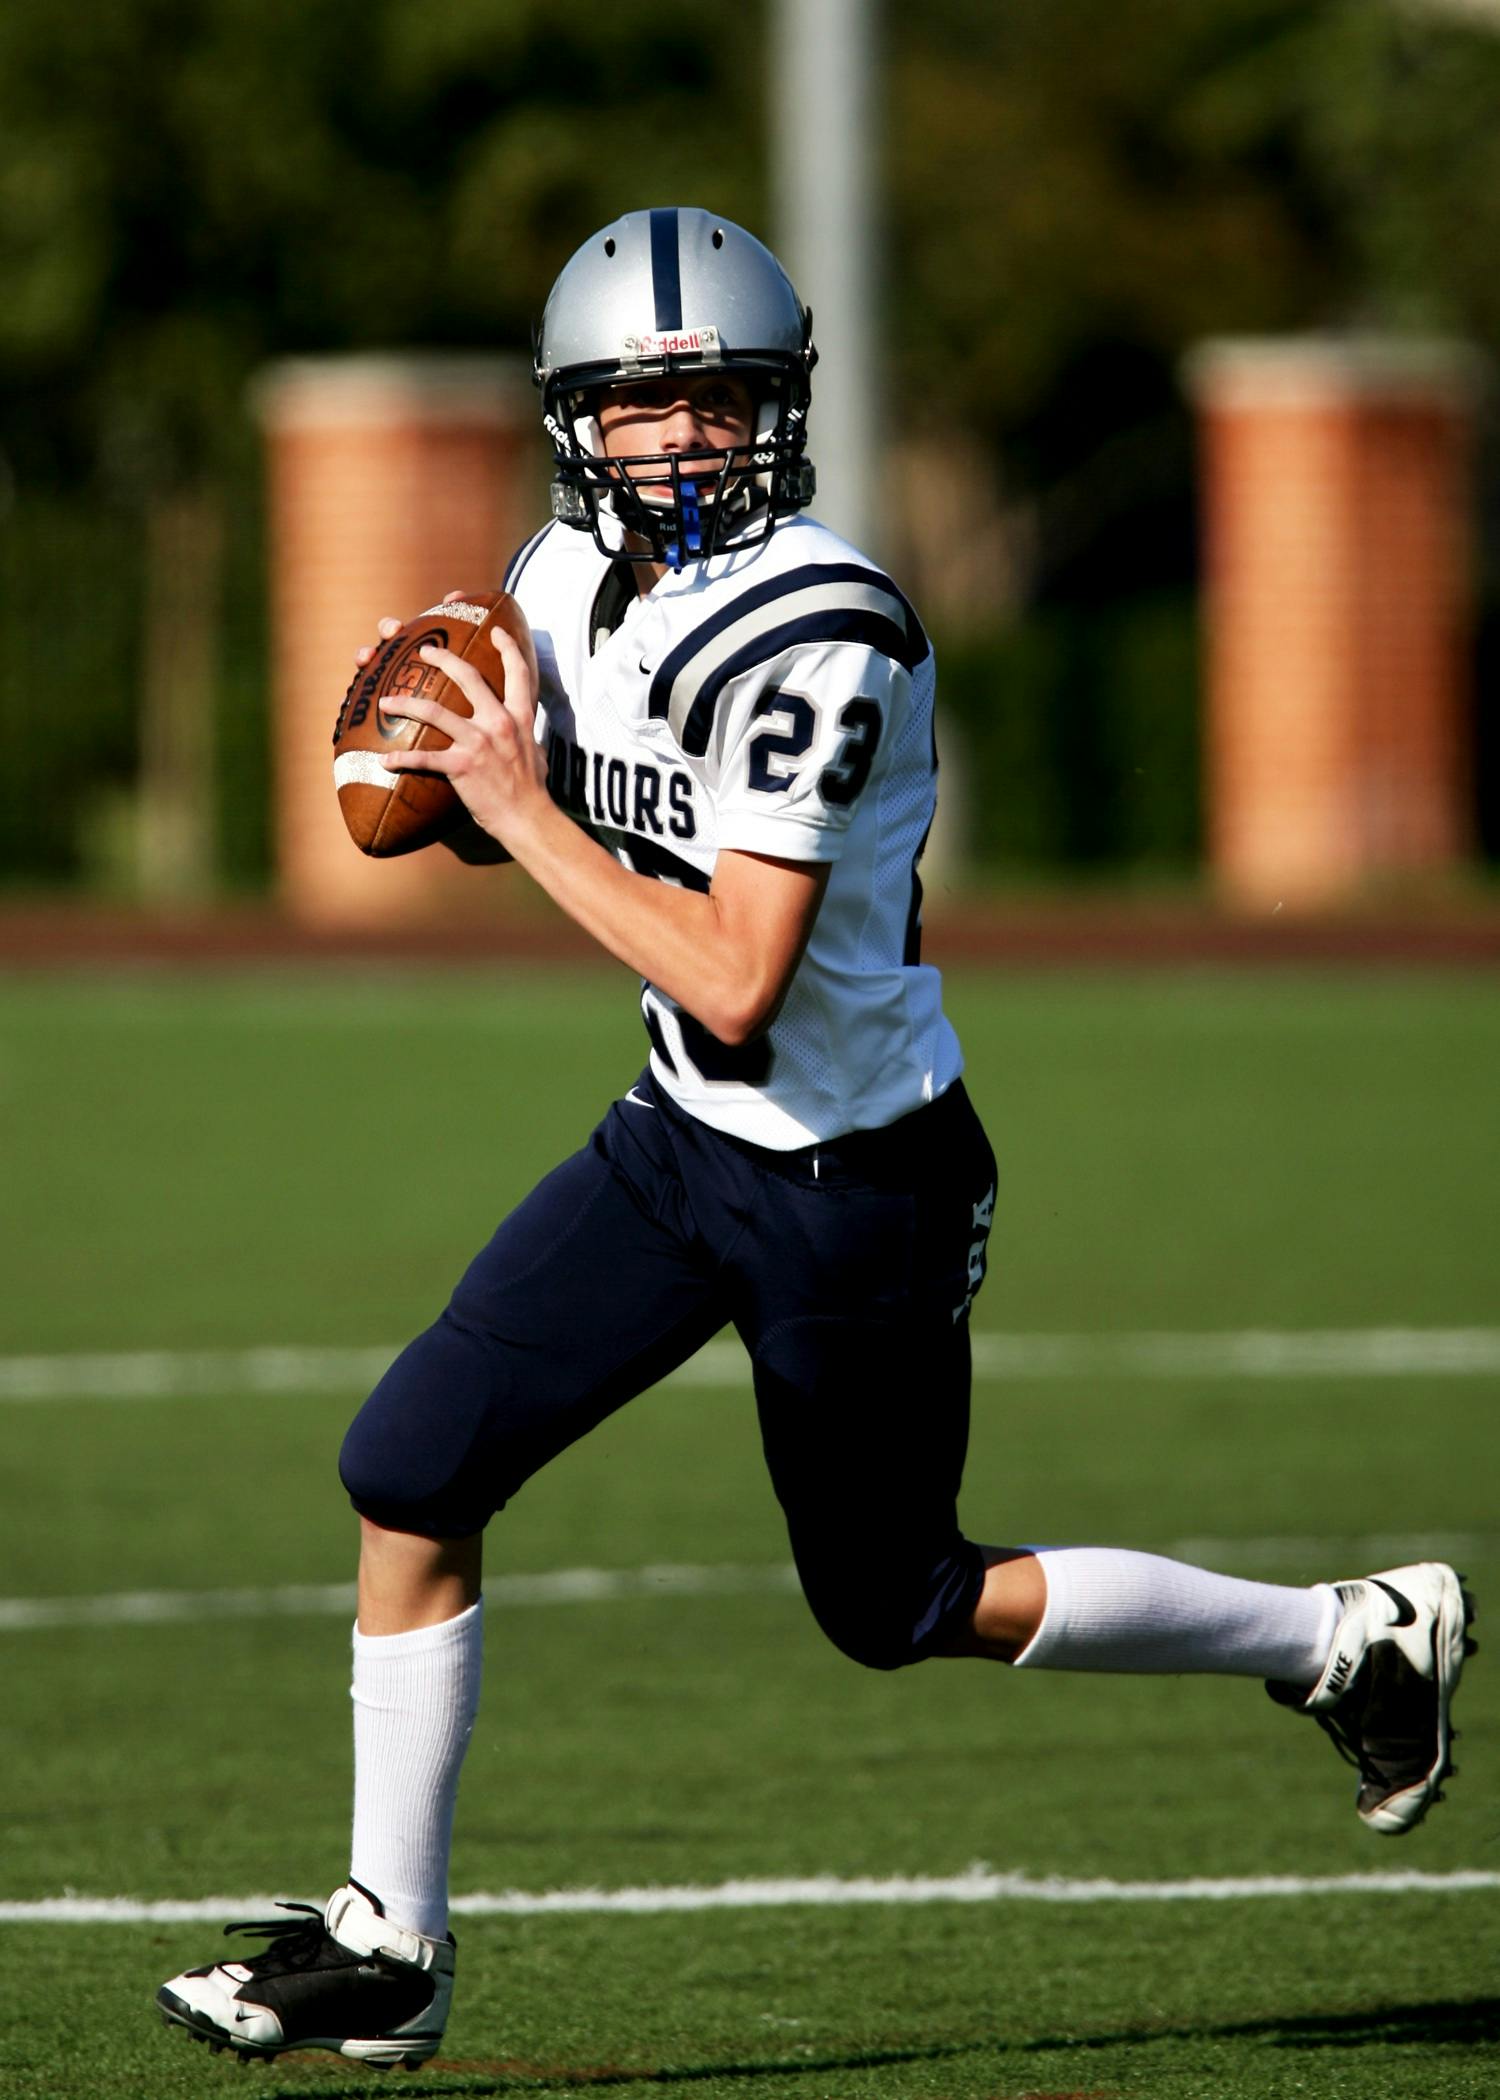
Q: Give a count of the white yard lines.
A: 3